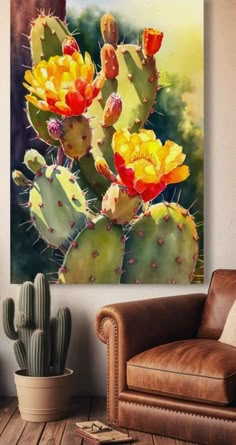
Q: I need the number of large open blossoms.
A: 2